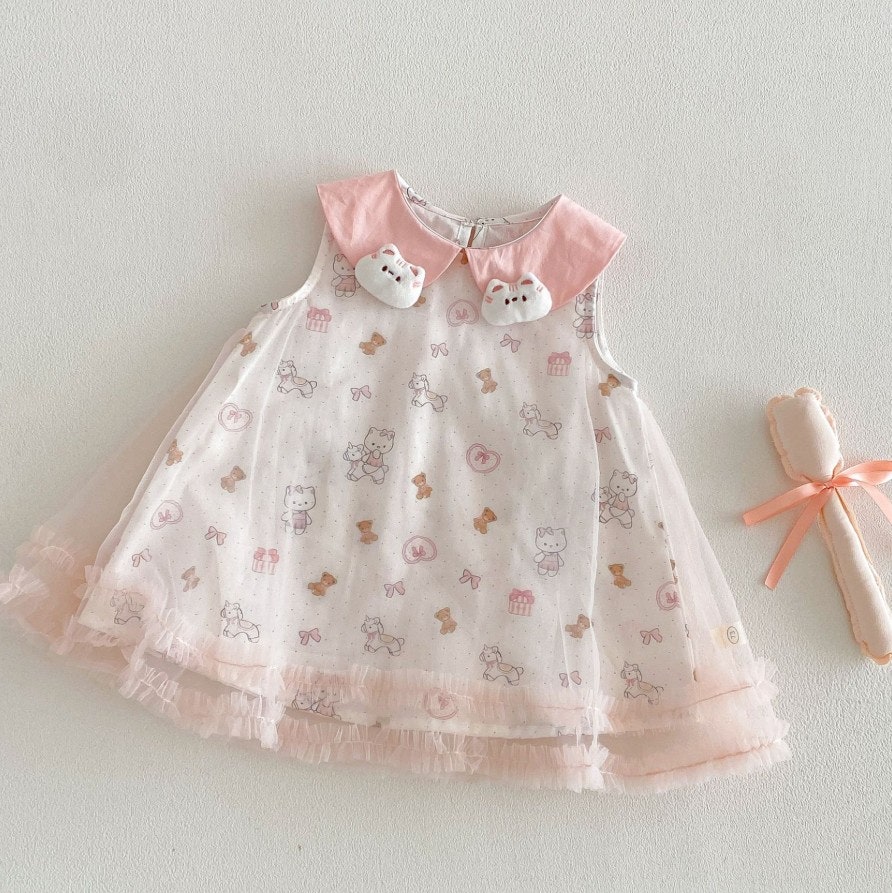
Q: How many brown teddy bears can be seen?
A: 14